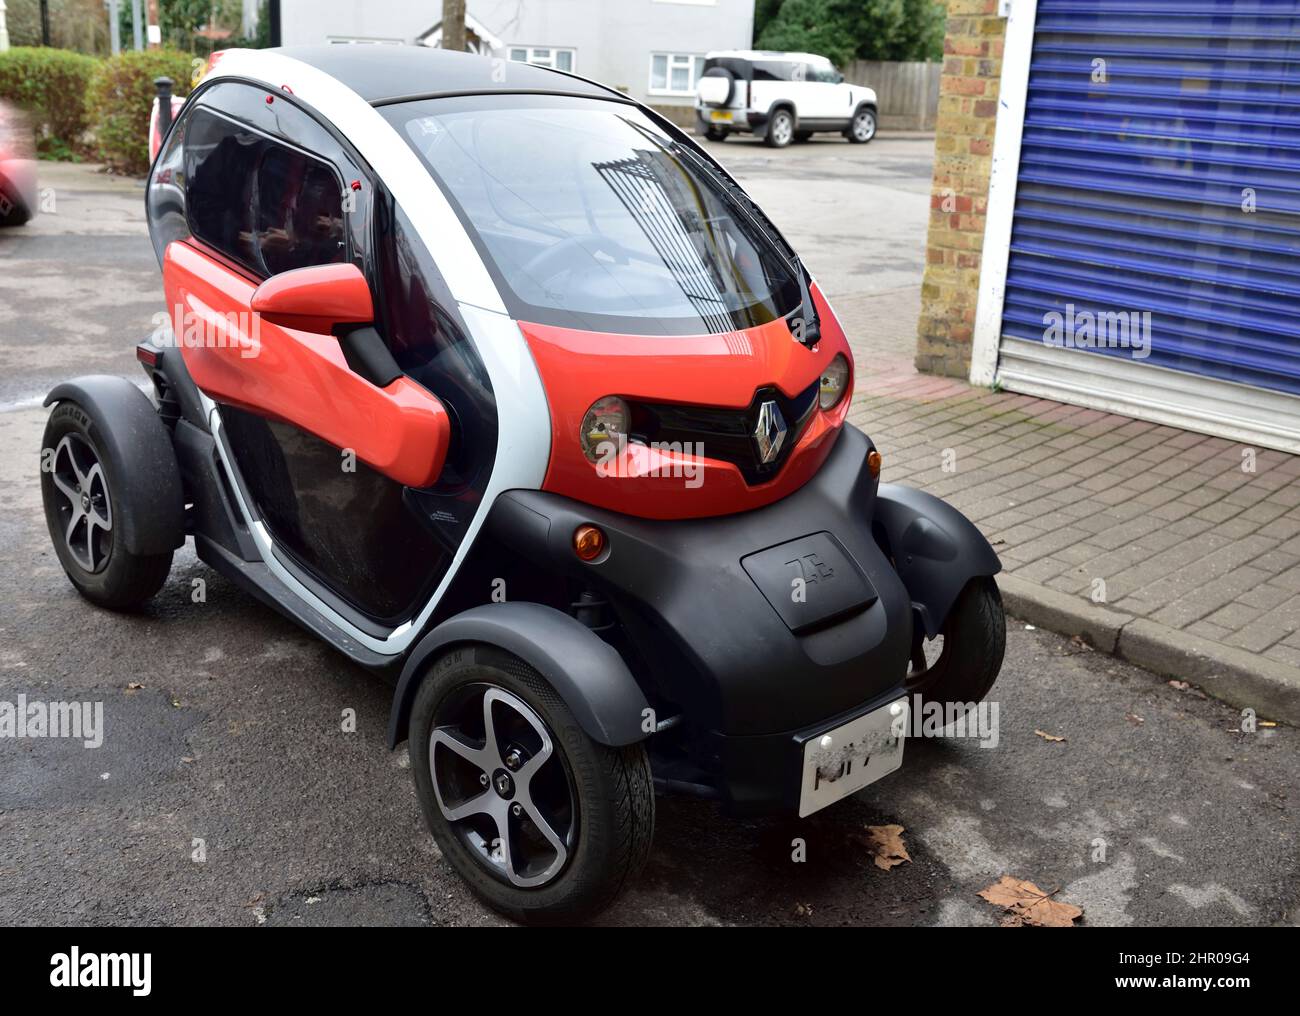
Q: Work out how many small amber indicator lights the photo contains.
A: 2